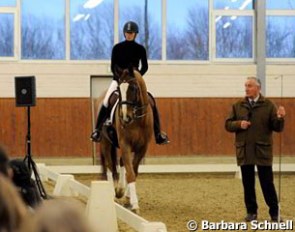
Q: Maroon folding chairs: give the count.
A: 0